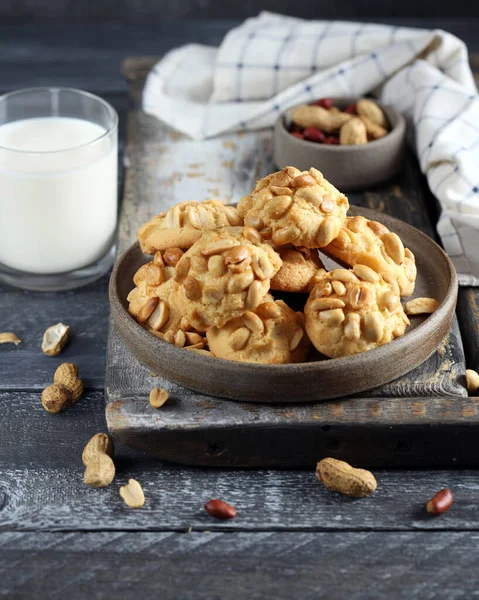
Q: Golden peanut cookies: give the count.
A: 8